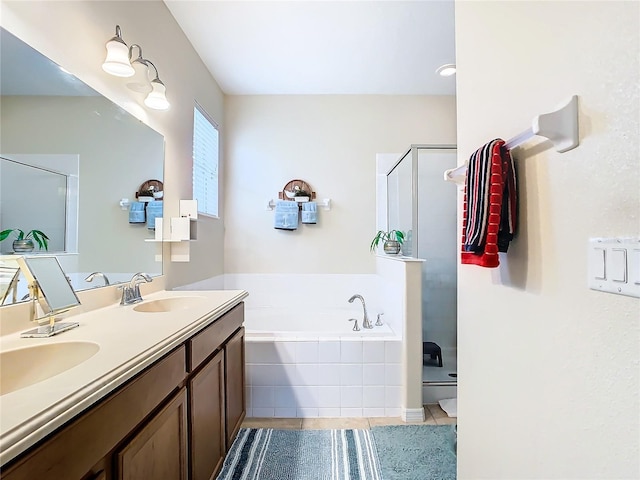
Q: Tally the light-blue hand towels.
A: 2